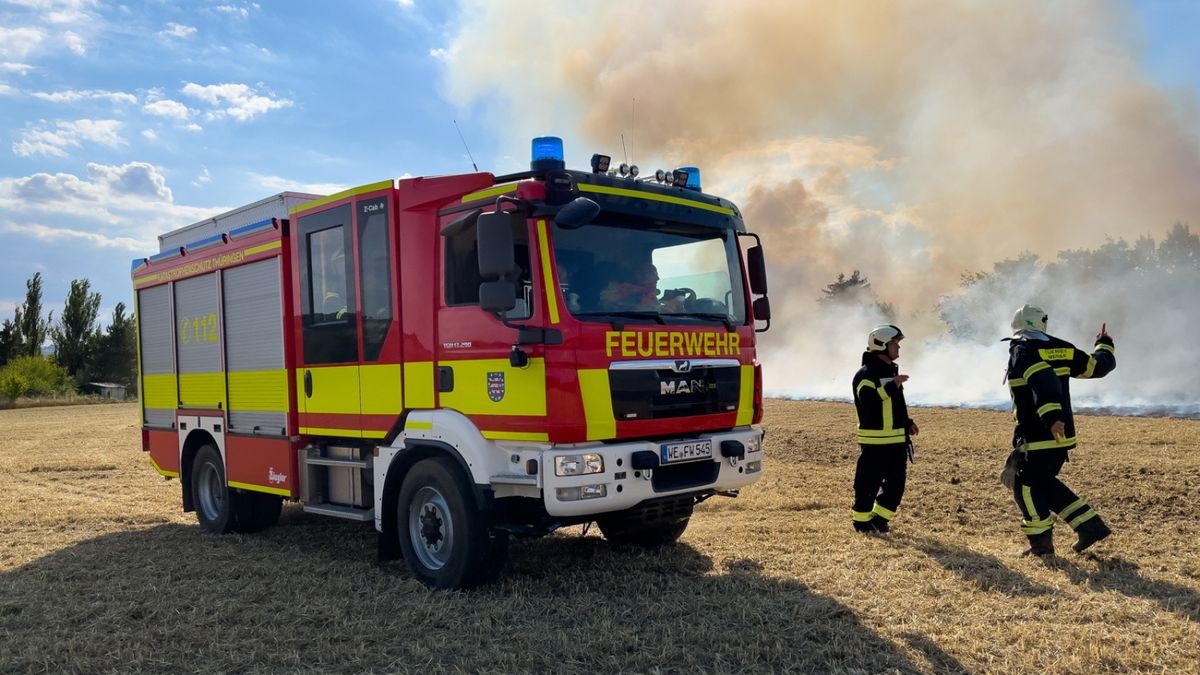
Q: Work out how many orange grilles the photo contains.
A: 0